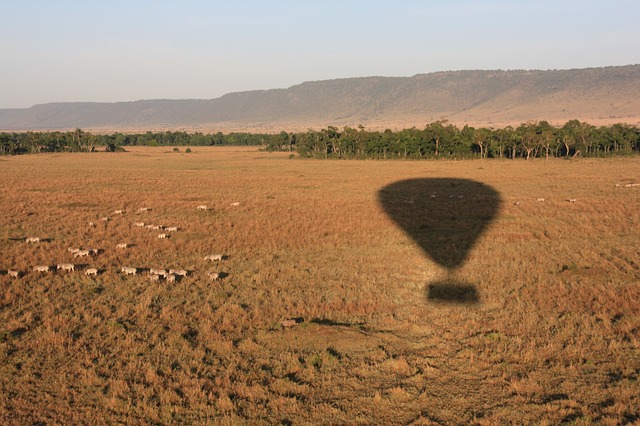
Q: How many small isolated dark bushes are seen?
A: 2